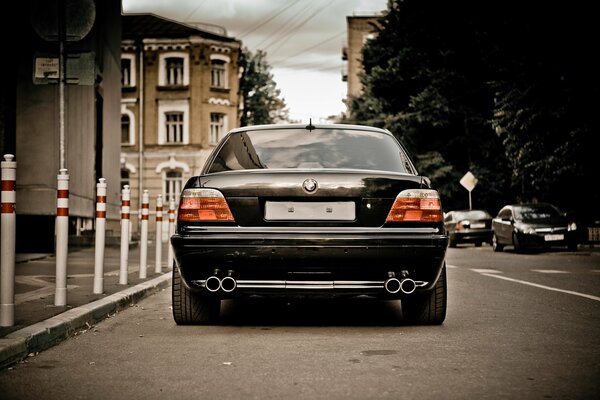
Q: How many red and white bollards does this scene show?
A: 7